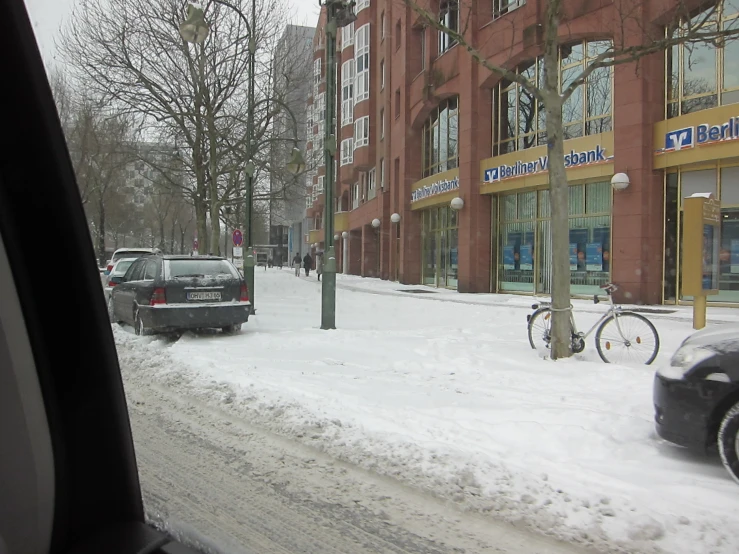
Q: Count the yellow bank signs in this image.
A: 3